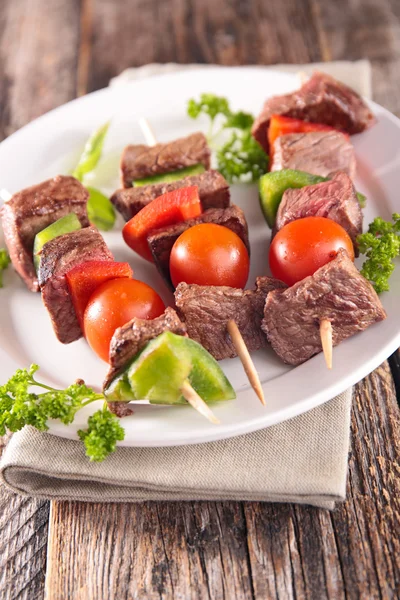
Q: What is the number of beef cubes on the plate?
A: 11